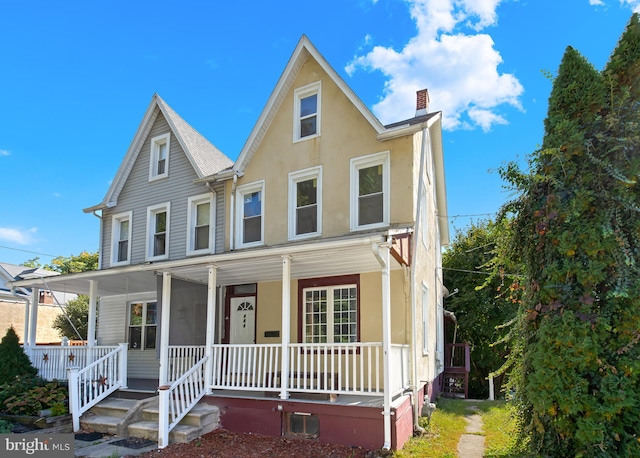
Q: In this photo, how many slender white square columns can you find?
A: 6